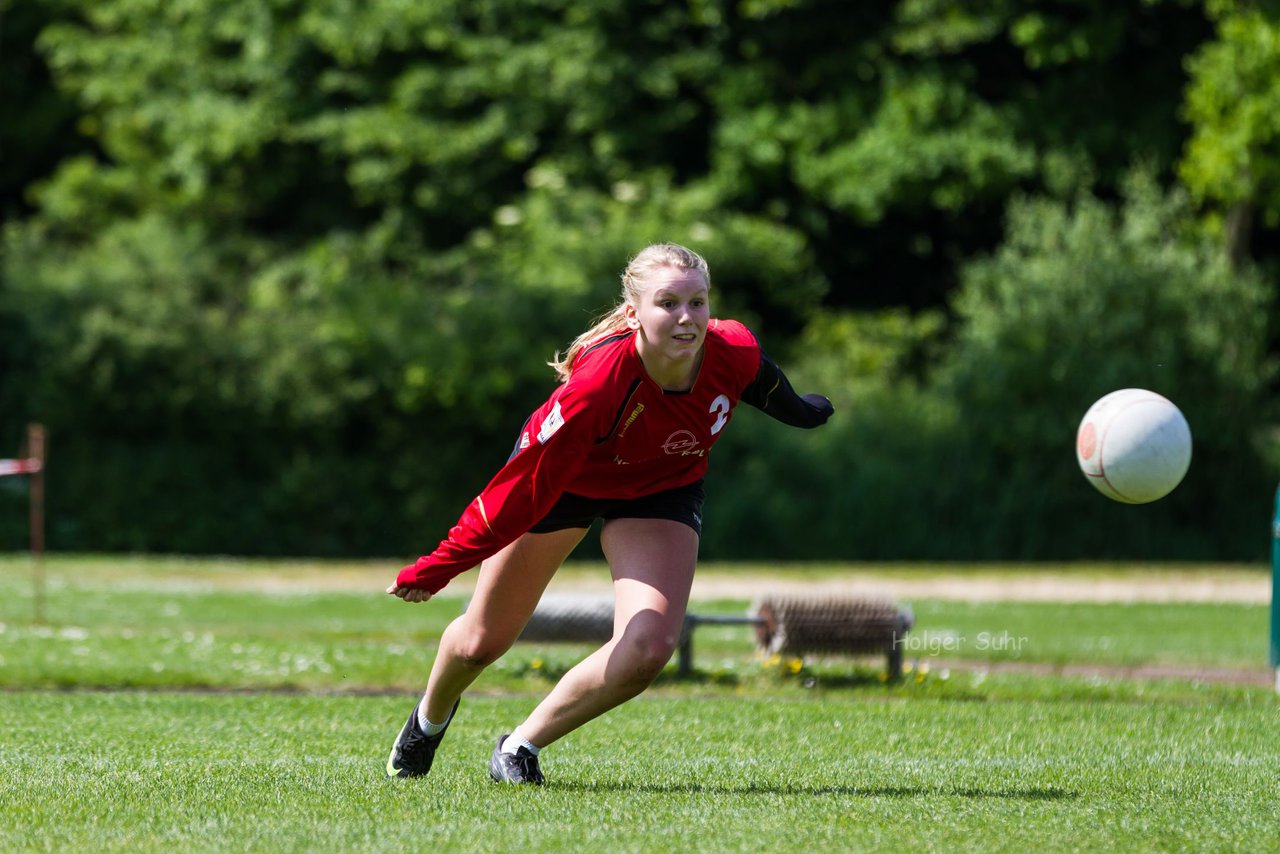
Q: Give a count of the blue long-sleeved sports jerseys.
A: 0